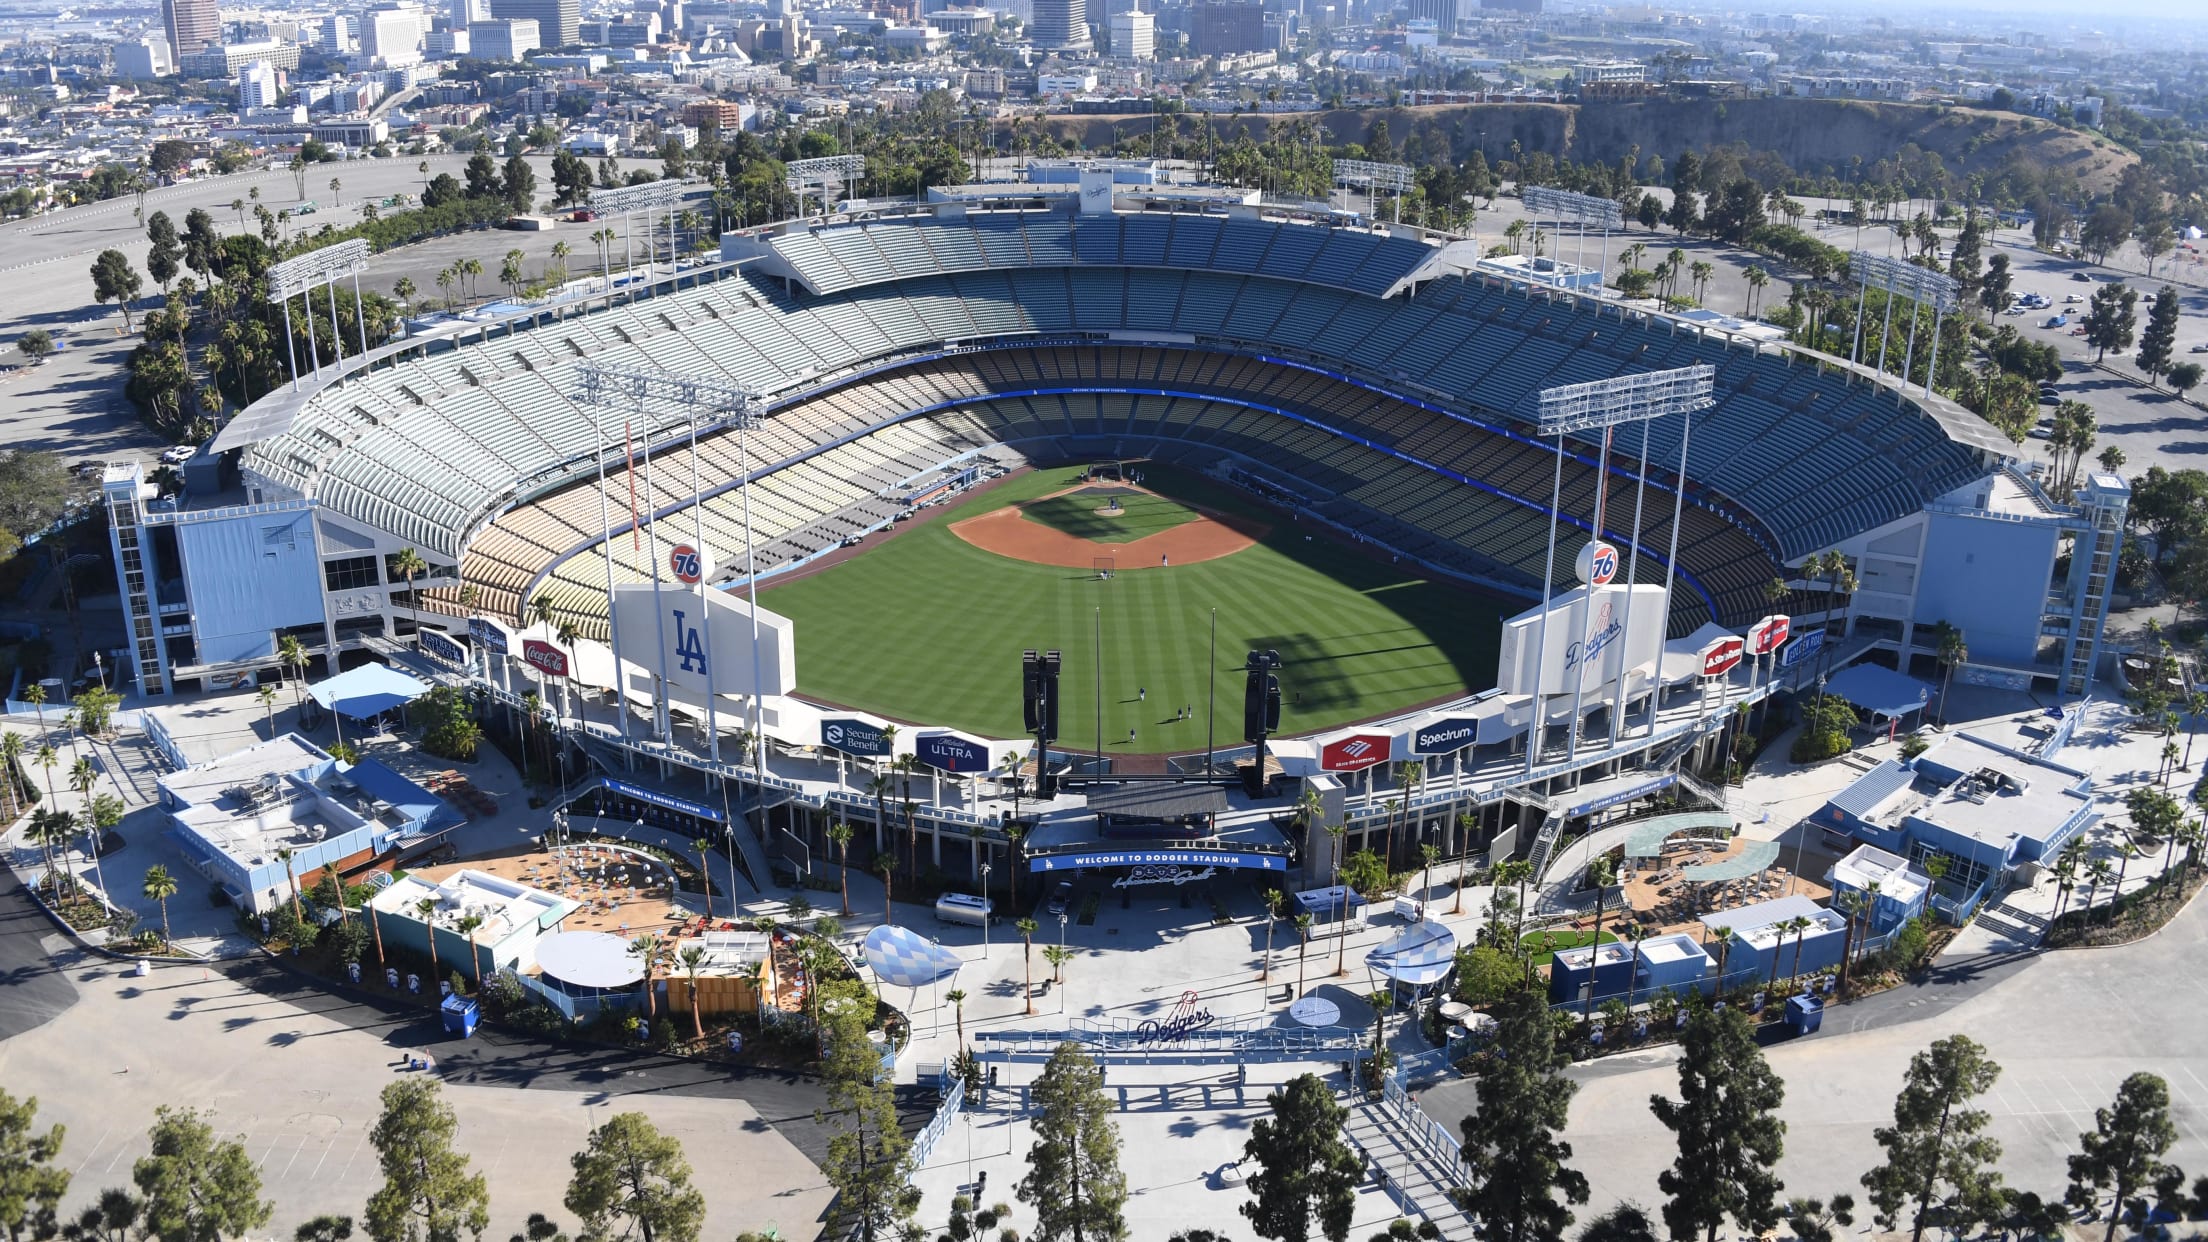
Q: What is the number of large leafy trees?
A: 11